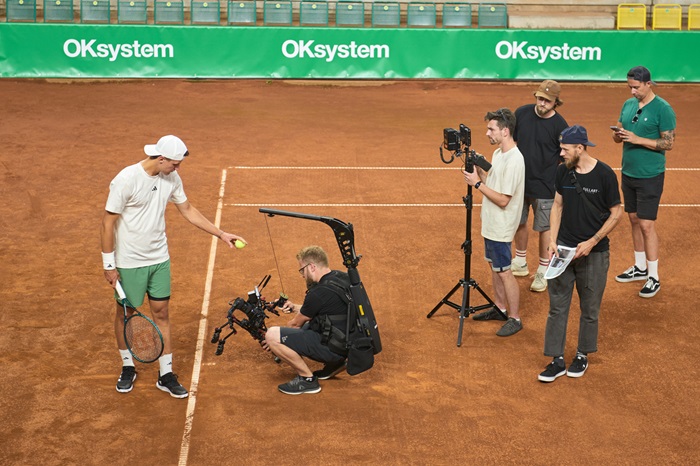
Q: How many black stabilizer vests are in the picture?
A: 1